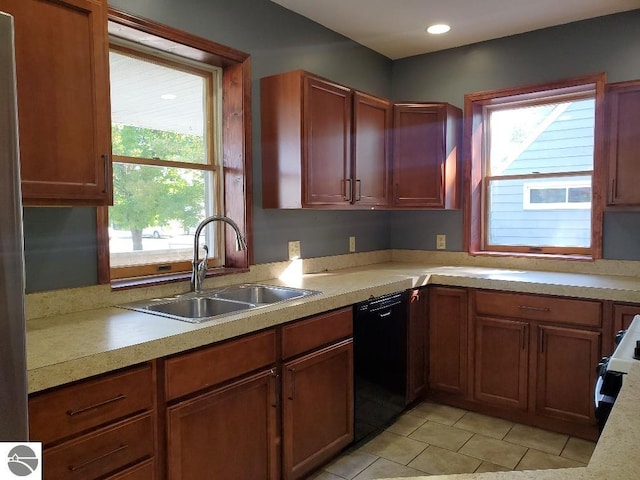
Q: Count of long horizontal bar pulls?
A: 3